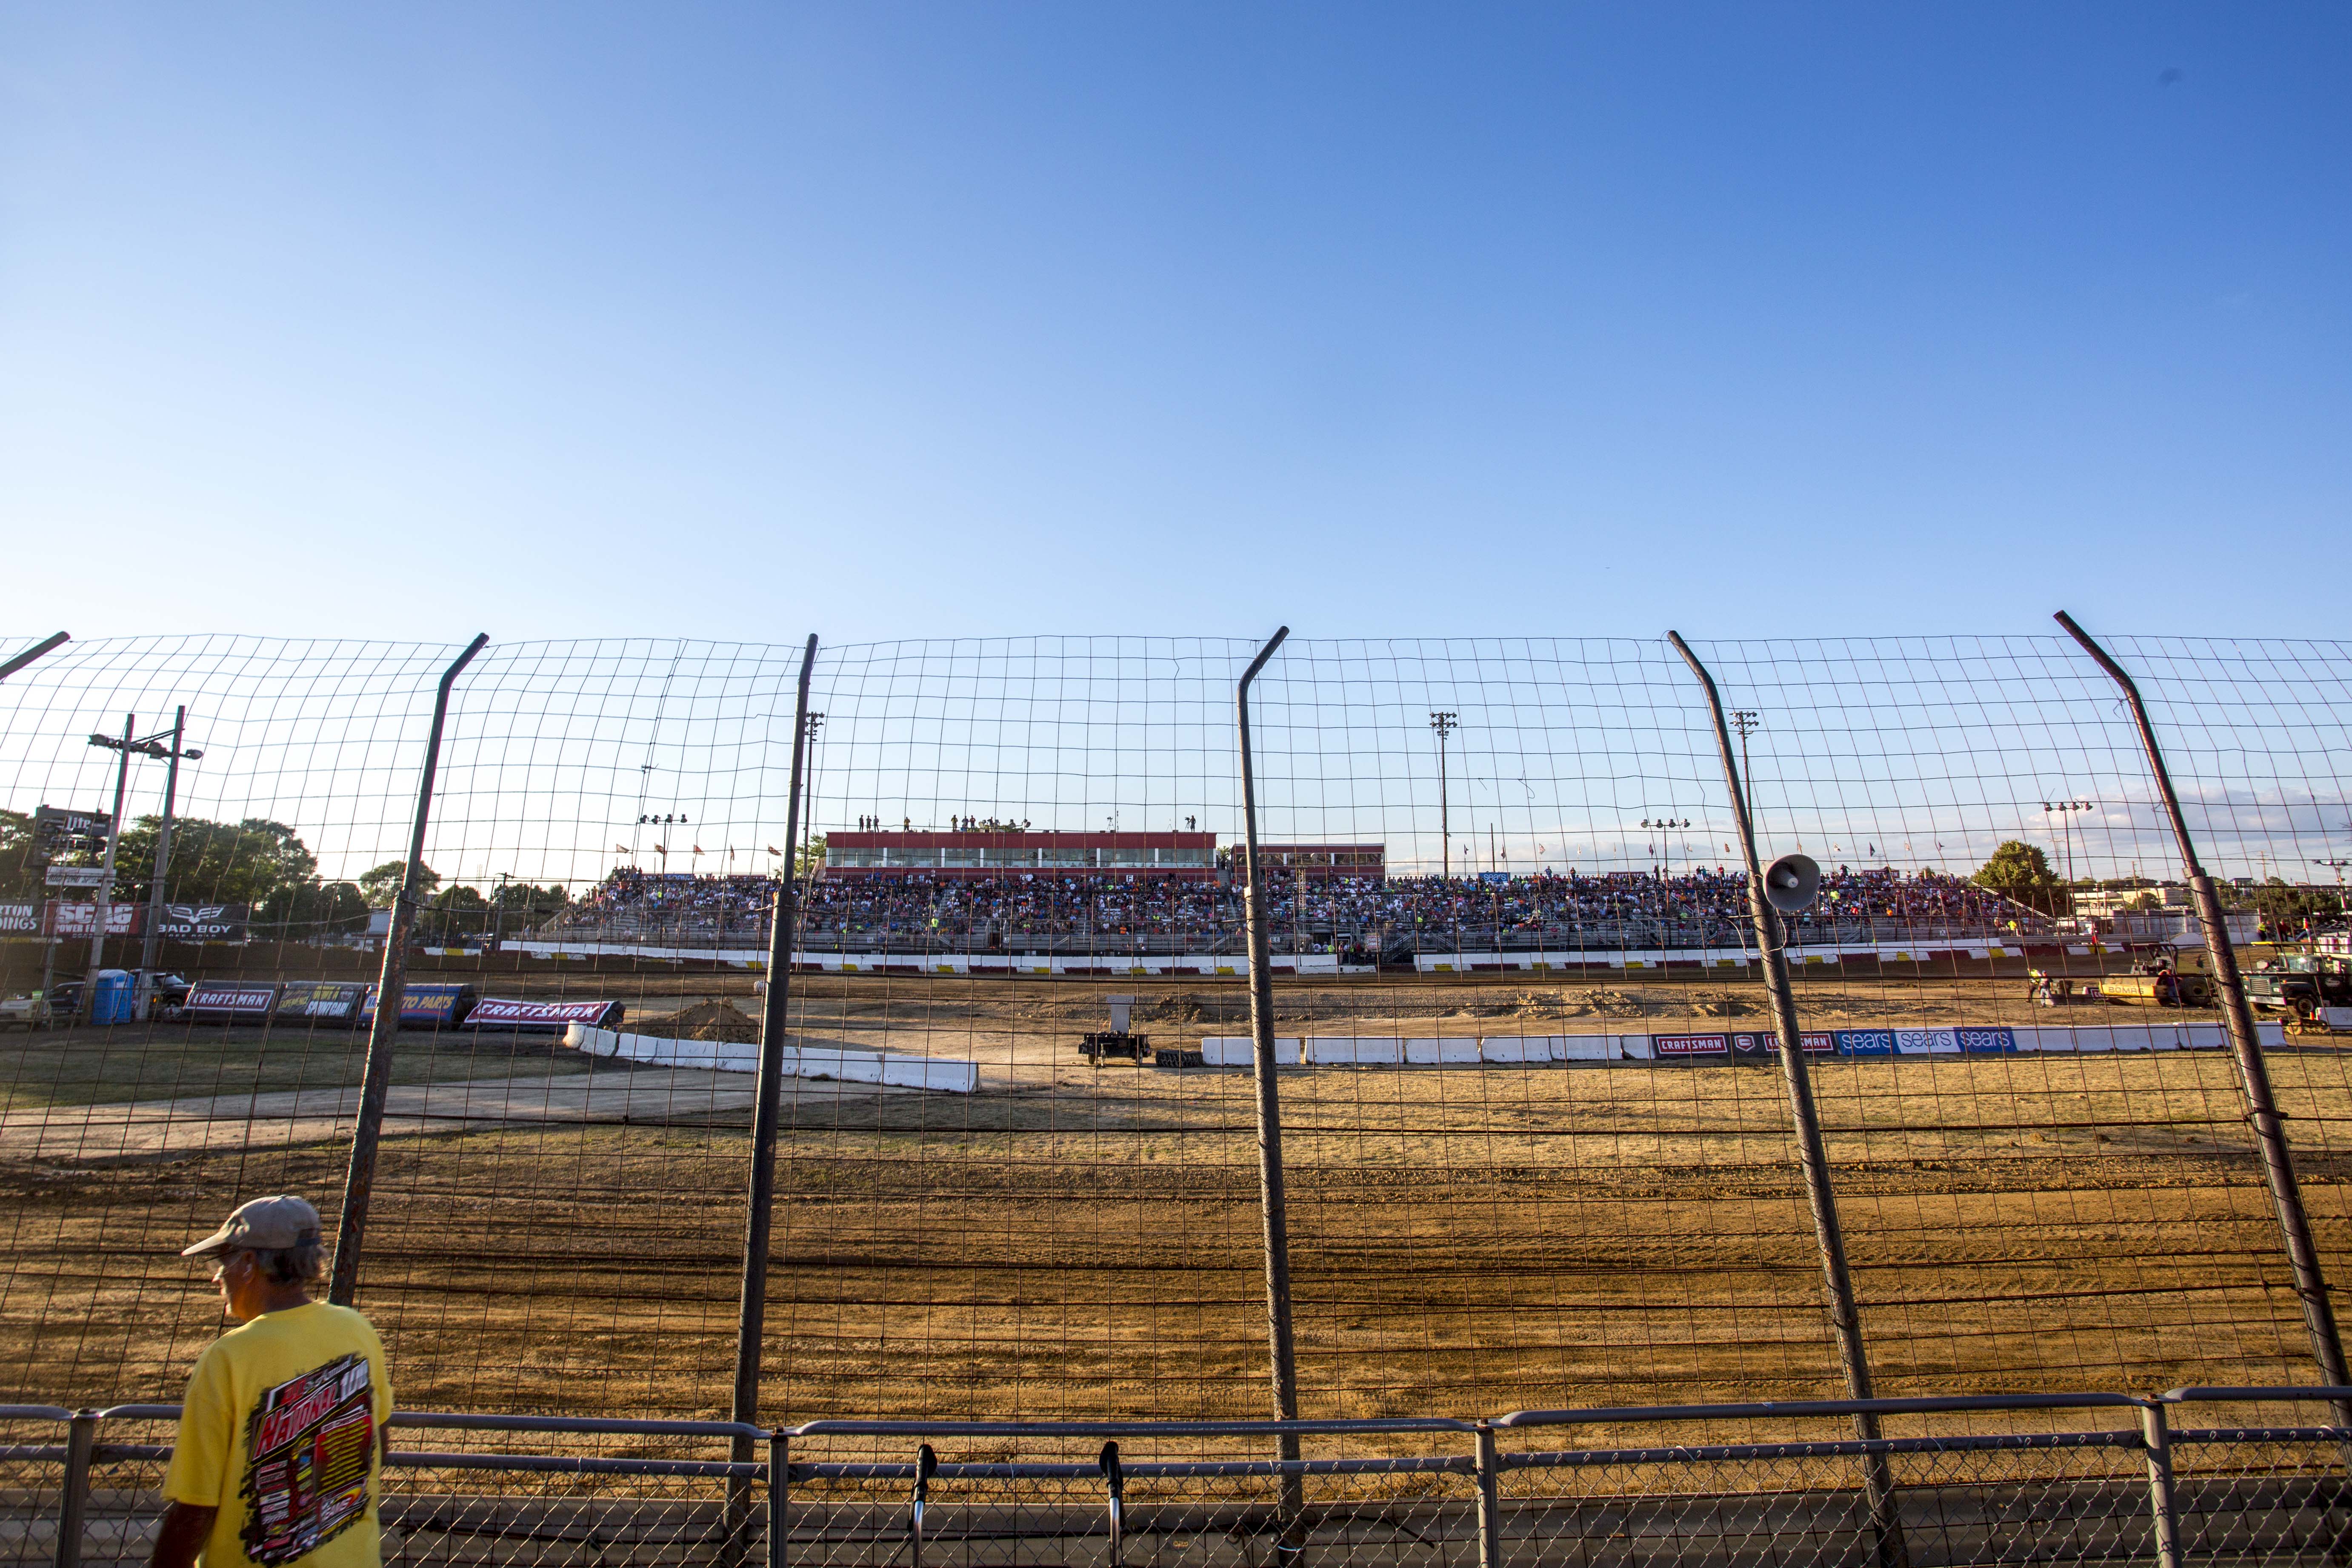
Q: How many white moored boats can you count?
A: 0